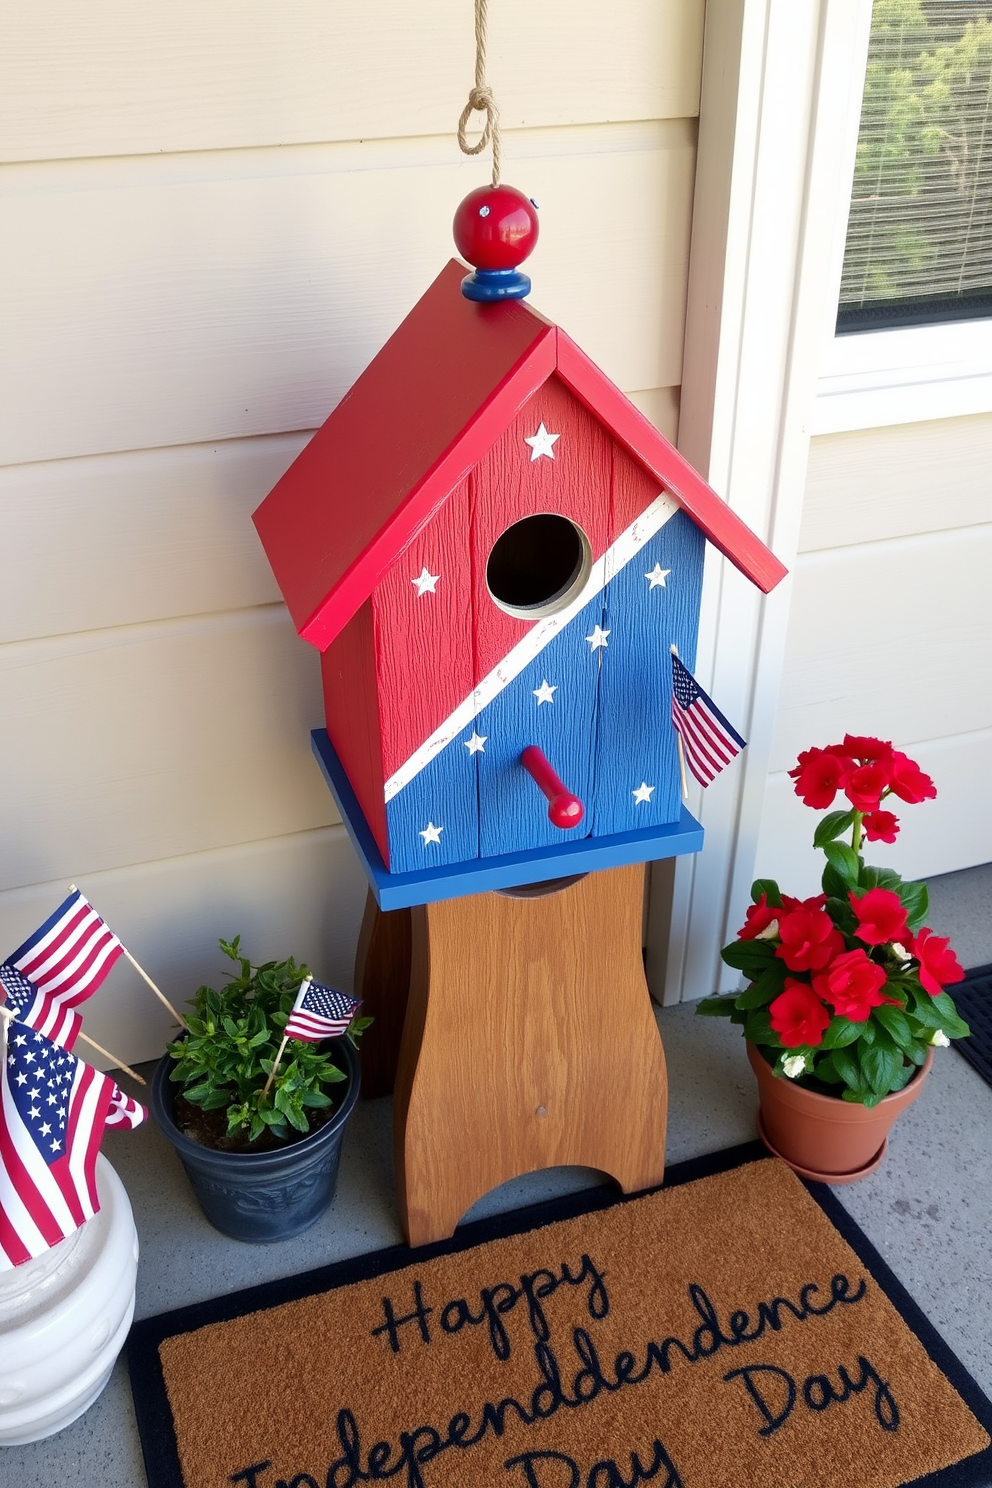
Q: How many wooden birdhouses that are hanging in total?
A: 1